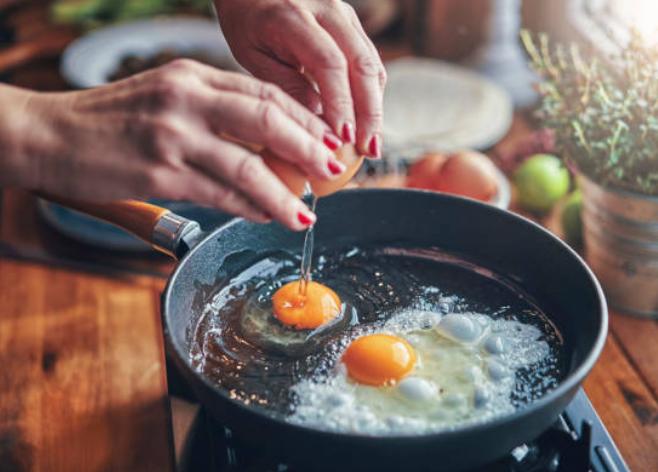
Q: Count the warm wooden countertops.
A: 1